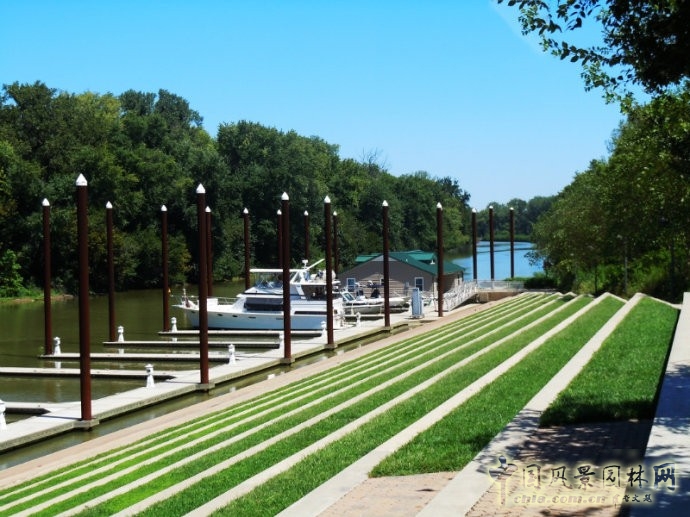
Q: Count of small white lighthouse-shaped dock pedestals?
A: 9